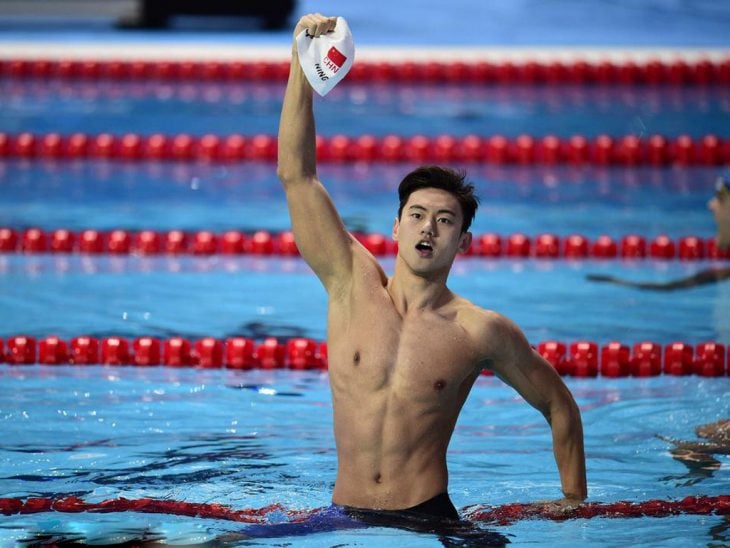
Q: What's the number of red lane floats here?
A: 5